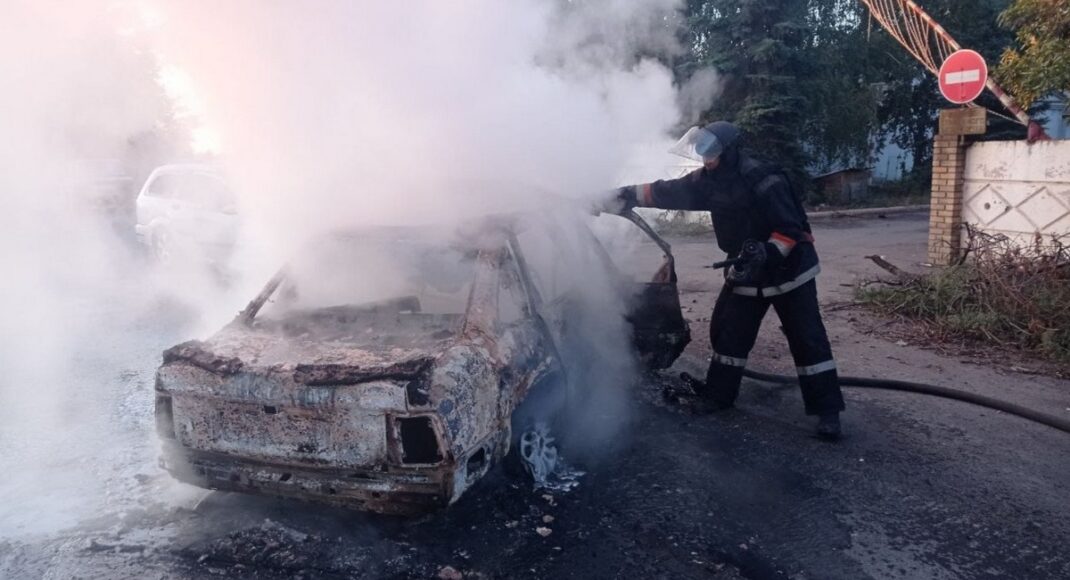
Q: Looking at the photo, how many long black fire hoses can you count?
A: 1